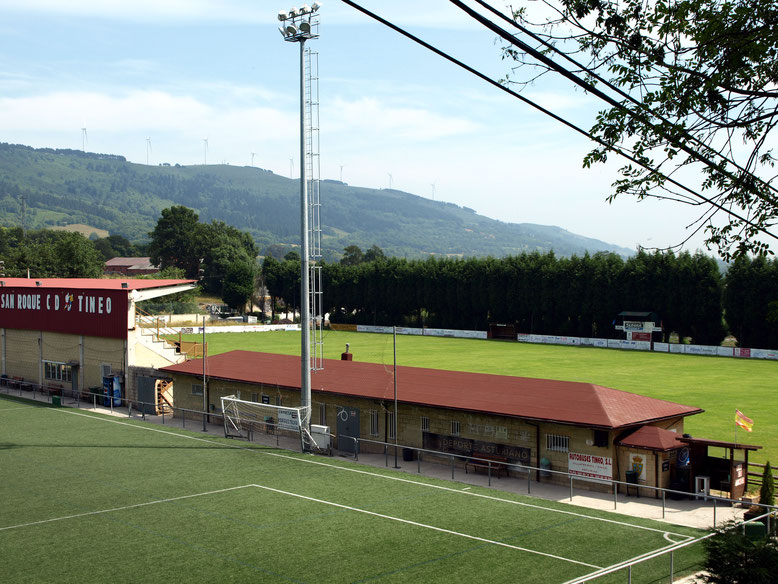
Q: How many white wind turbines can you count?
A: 8